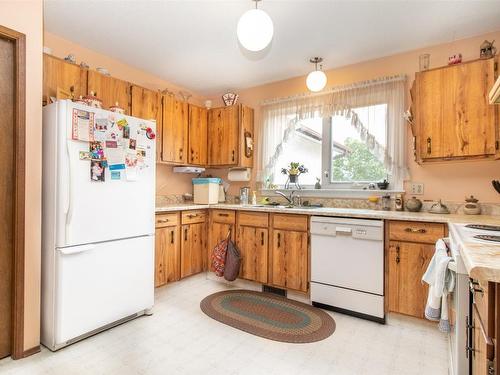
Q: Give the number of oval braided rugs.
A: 1